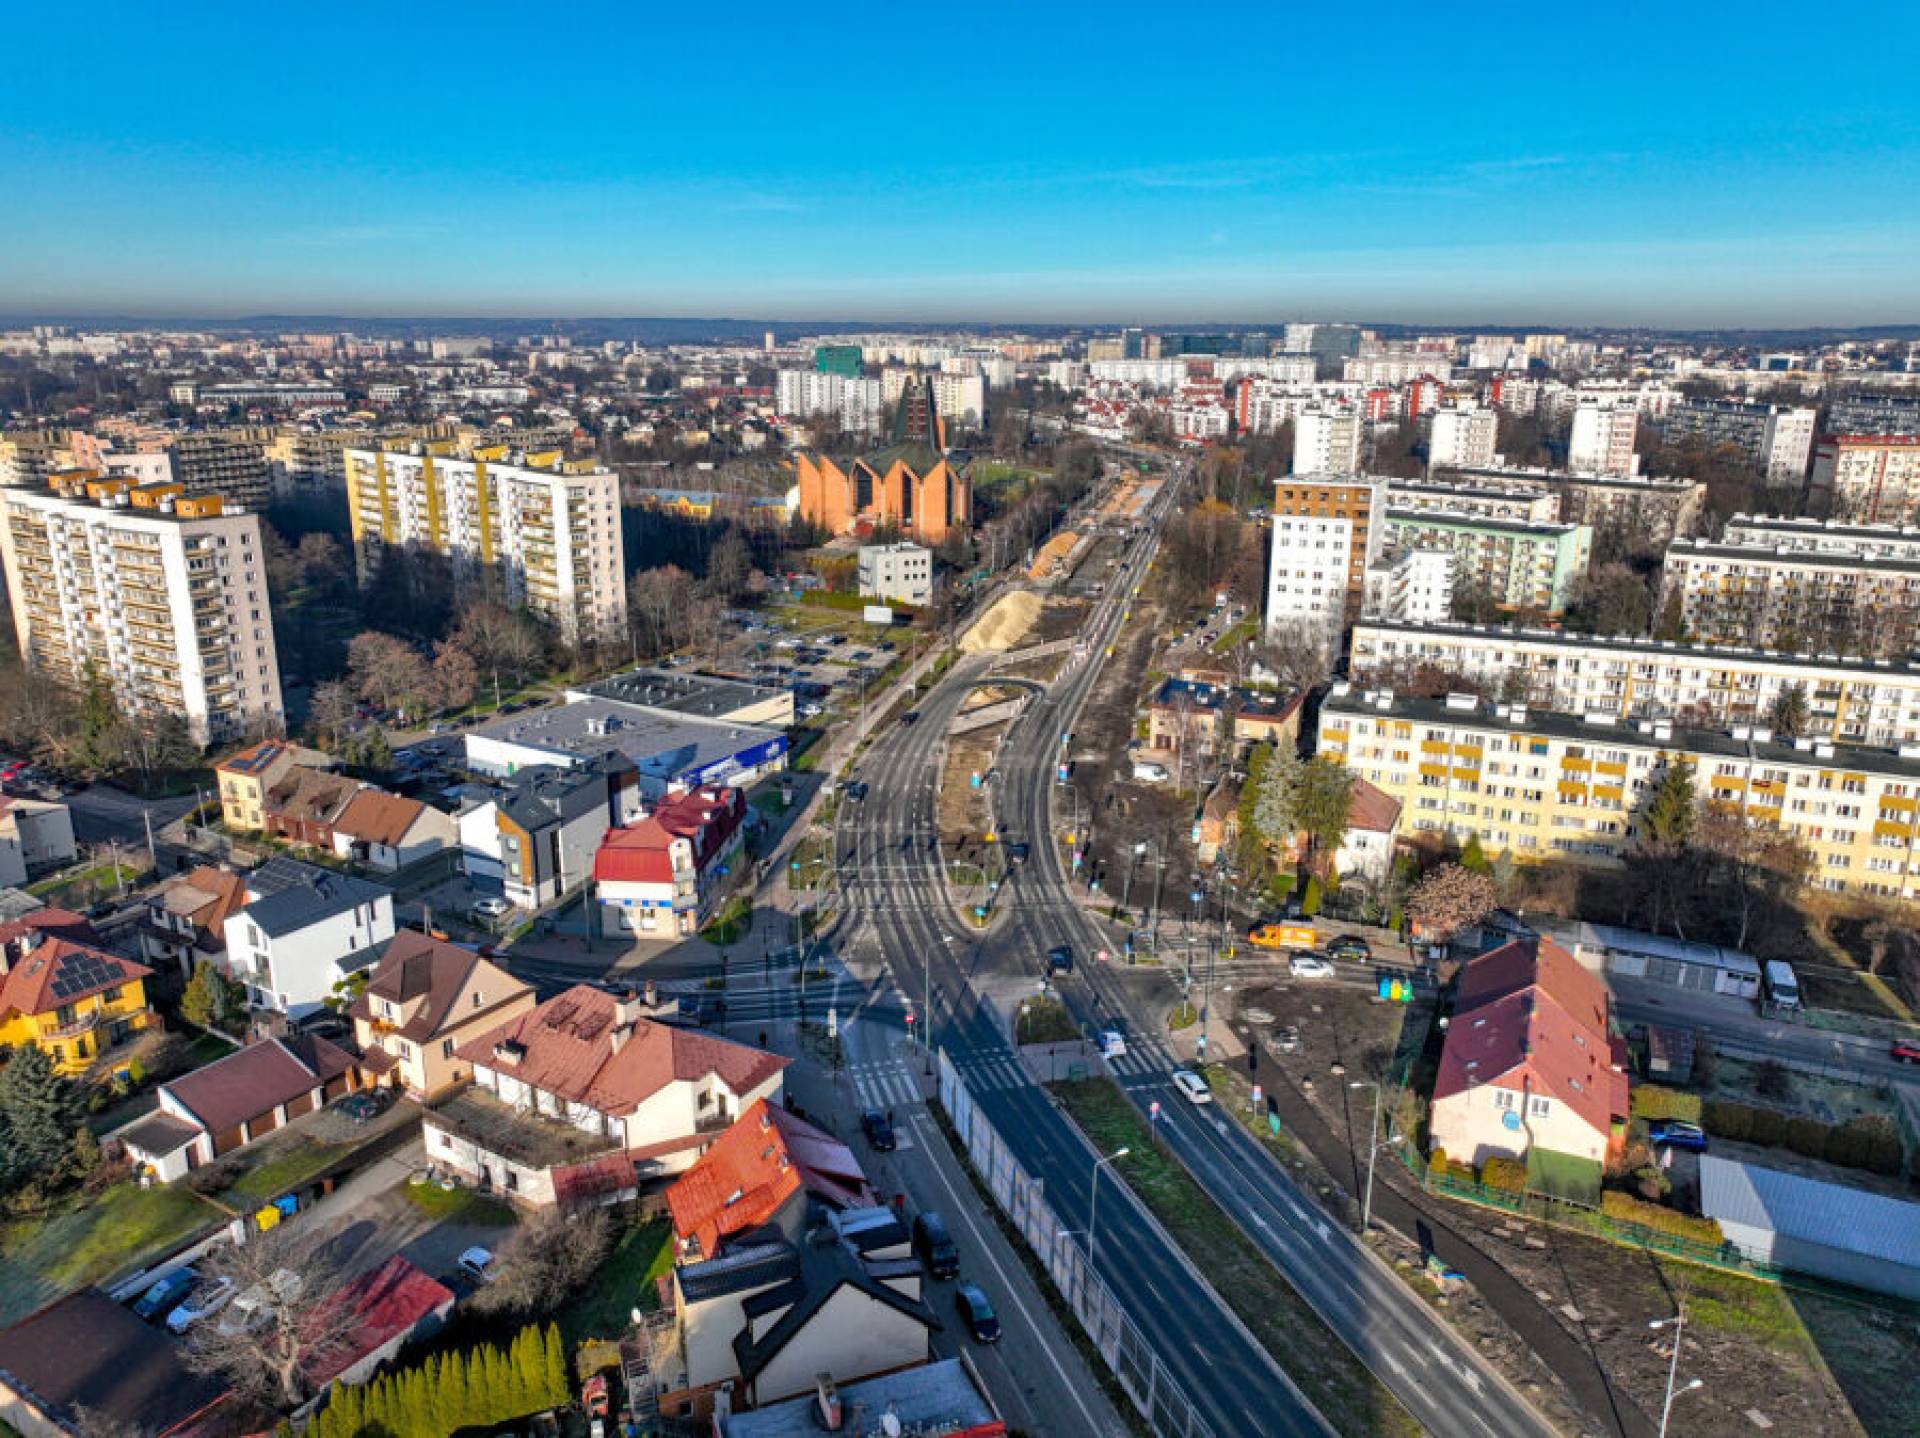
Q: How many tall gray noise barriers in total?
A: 1